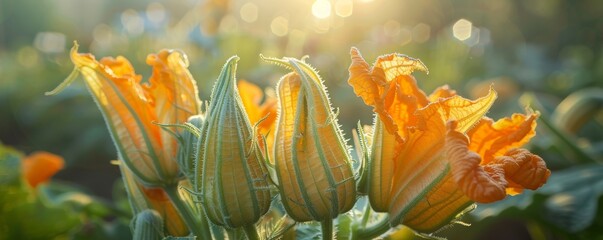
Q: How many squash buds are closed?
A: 2